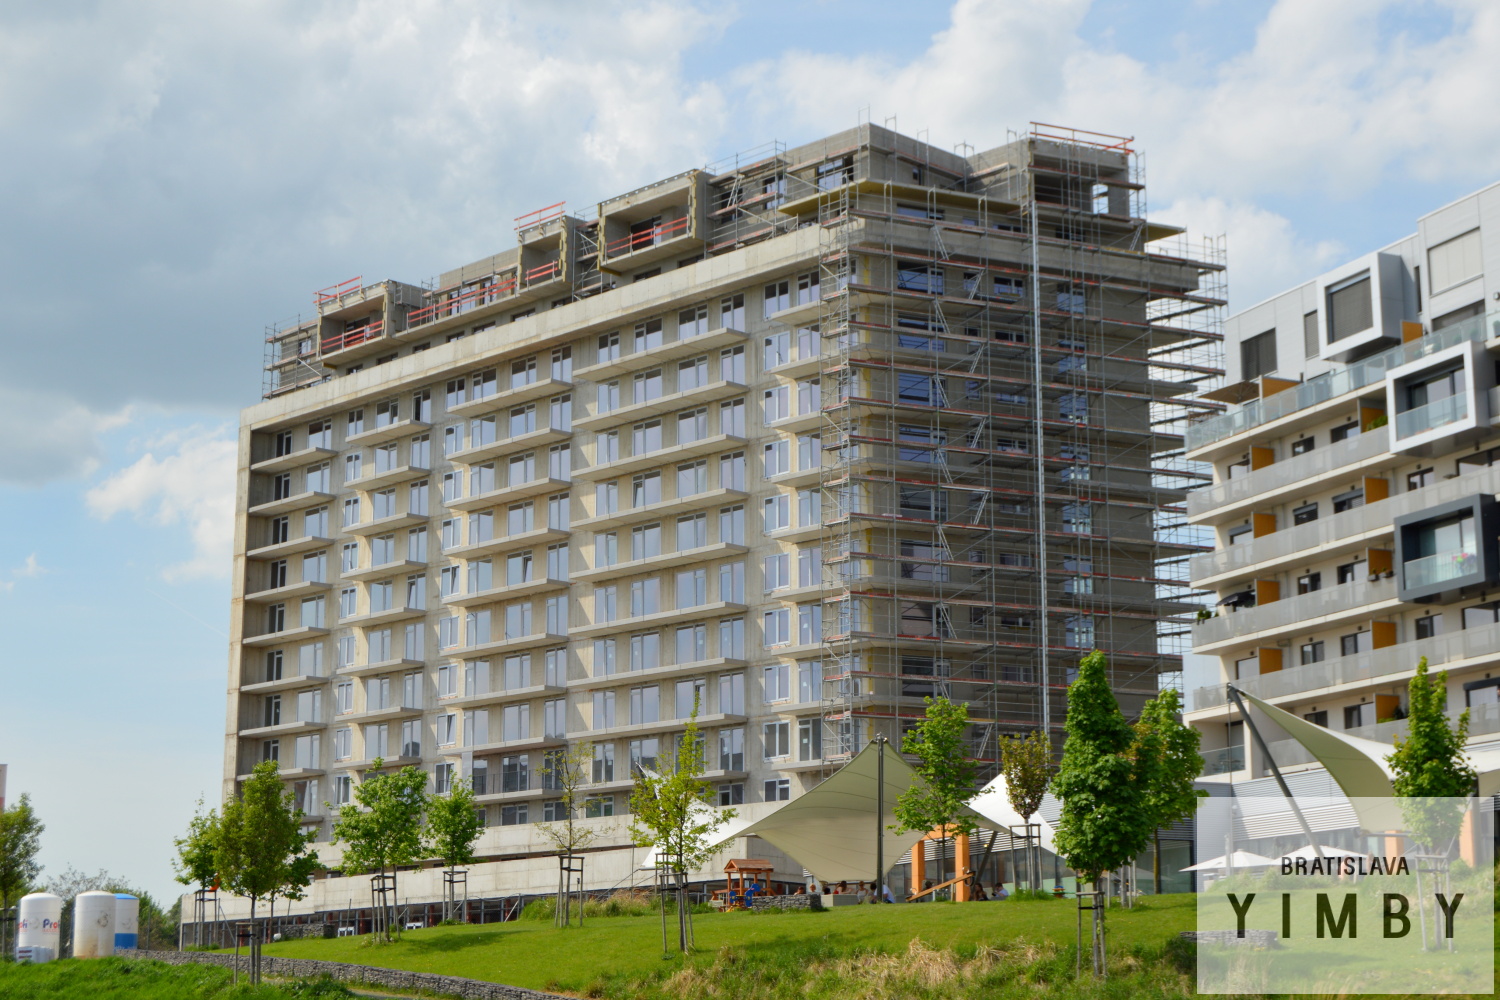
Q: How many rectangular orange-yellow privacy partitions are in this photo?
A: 11